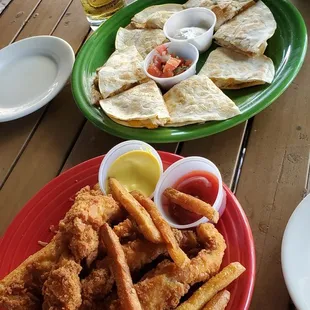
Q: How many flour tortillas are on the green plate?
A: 8